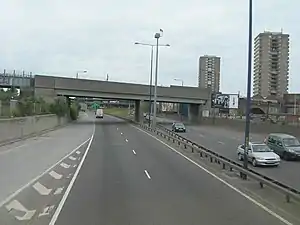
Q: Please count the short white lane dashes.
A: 5